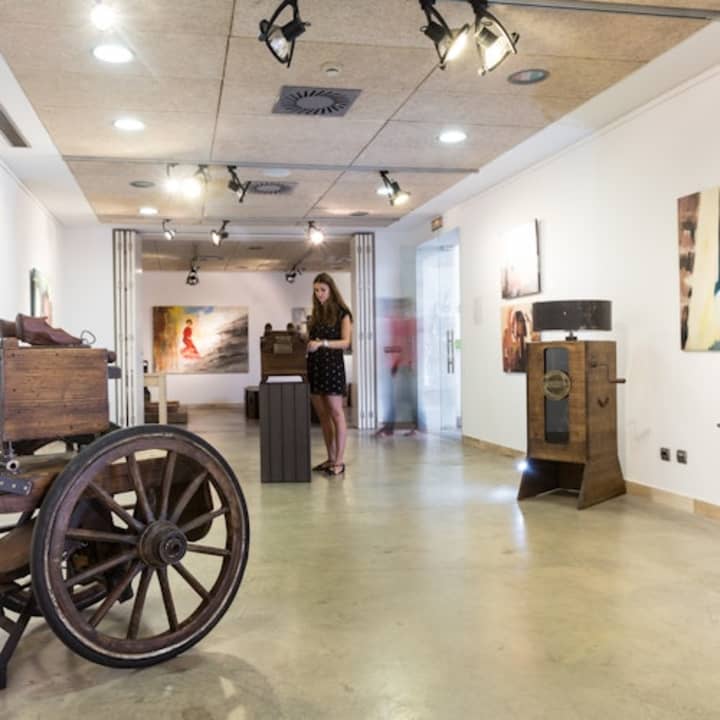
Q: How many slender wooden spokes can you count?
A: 12